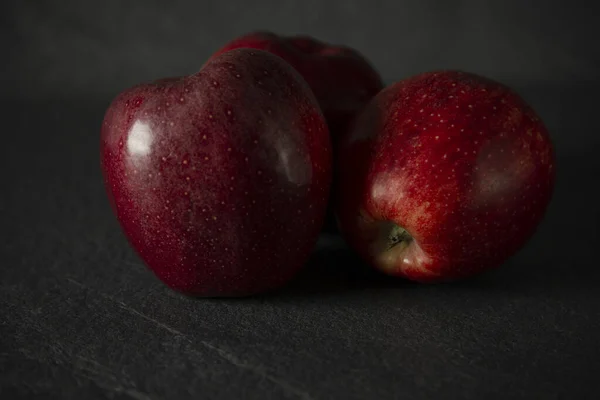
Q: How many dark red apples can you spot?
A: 3